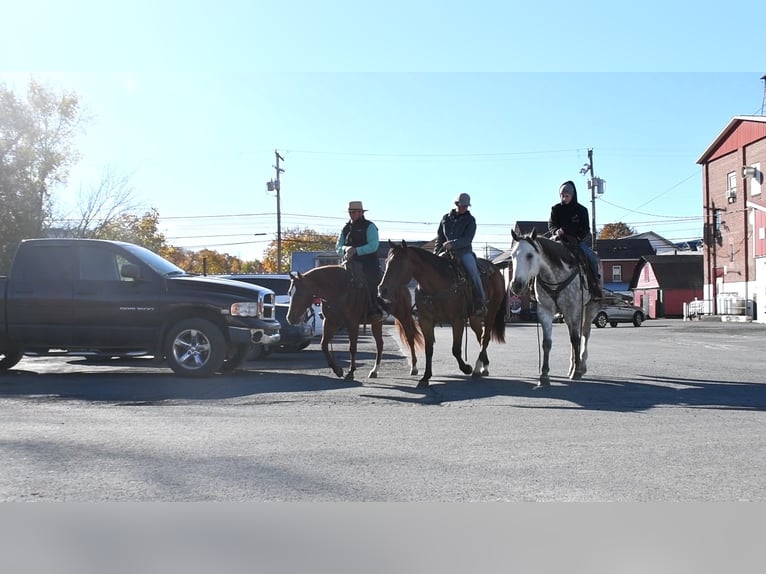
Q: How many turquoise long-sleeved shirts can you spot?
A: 1